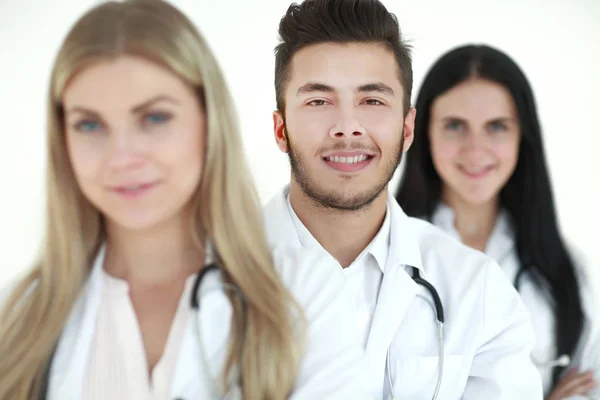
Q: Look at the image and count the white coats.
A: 3